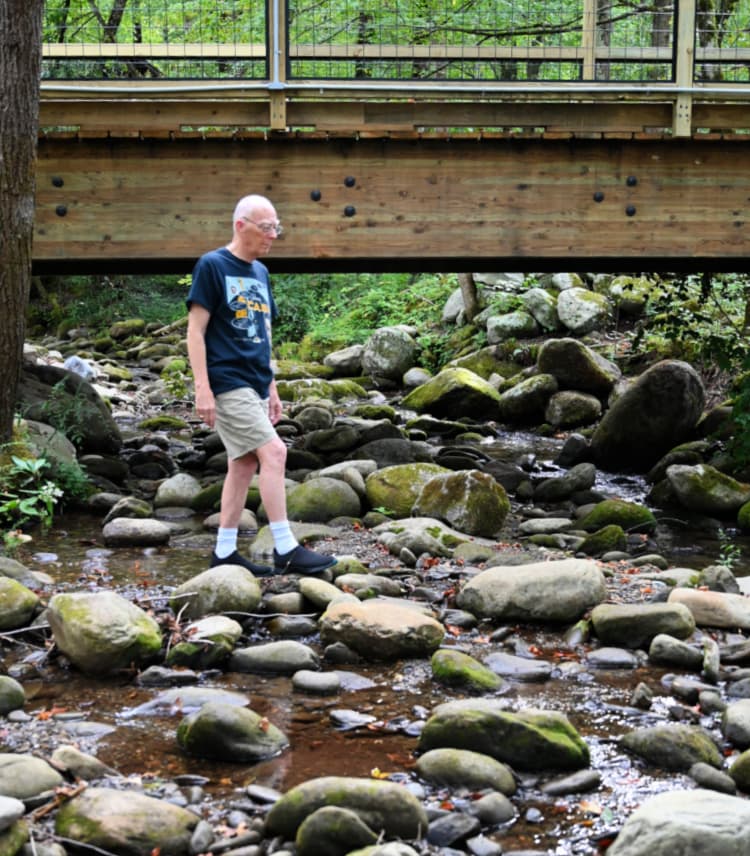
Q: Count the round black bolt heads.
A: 8